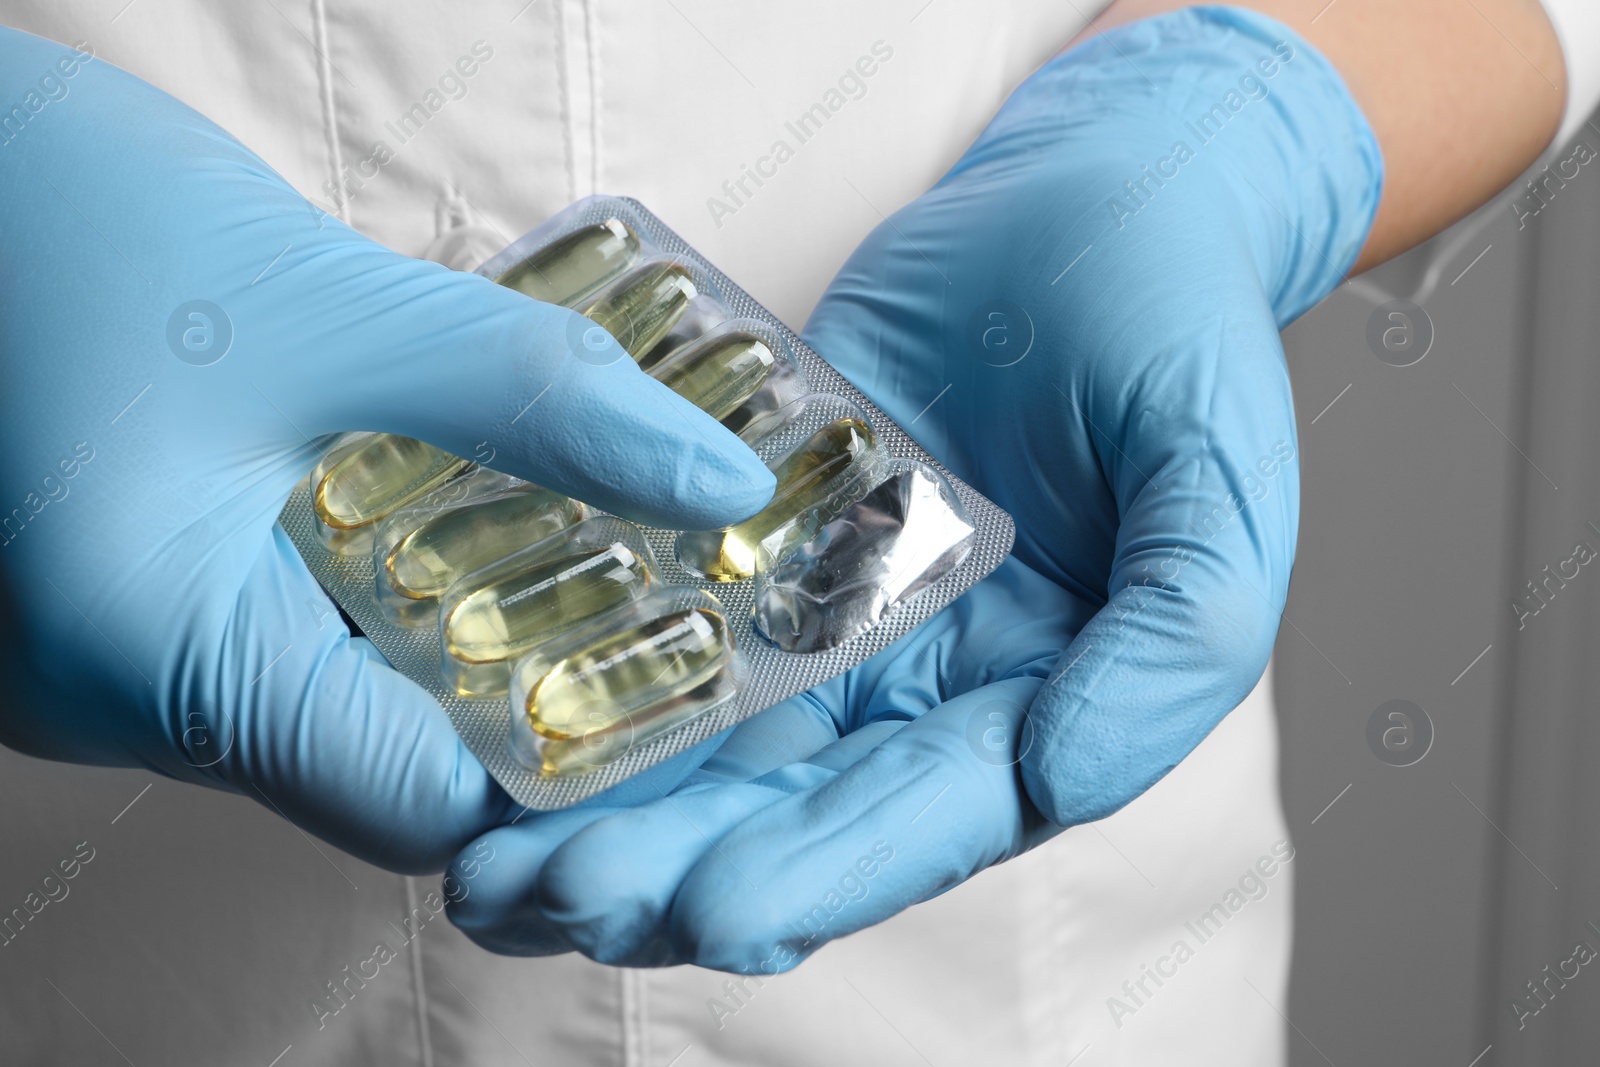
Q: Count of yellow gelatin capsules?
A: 8